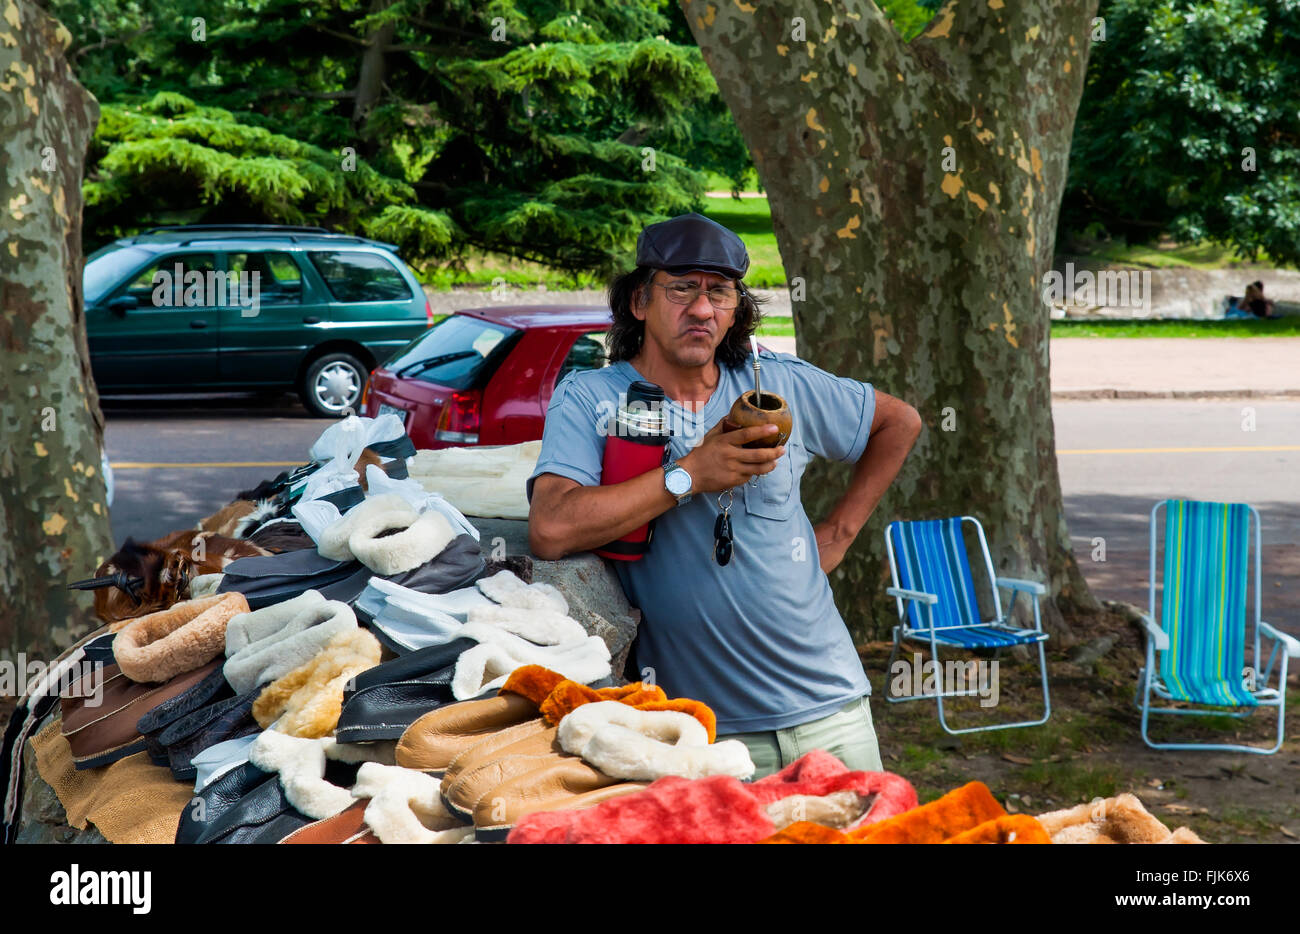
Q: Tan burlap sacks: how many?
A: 1